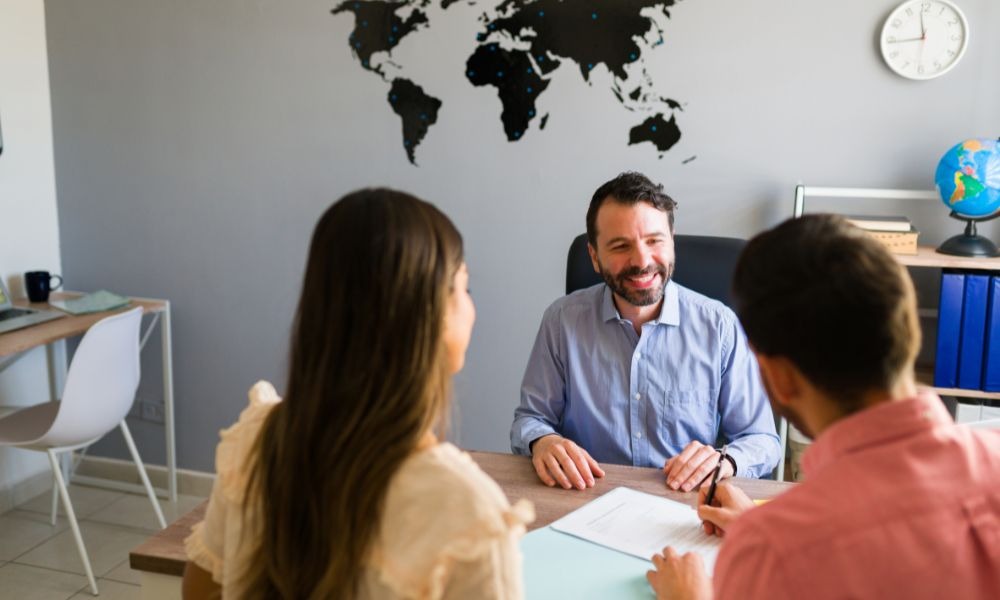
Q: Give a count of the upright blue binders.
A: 3